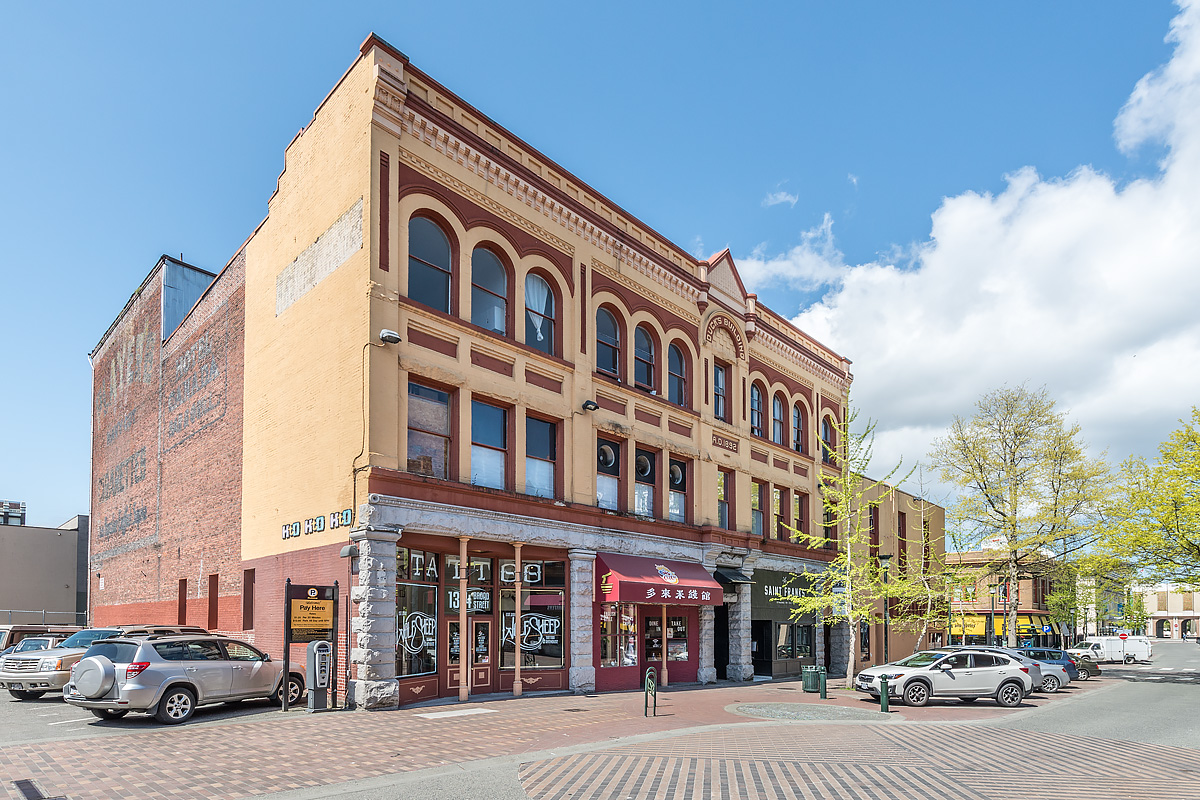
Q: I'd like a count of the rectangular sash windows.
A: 12